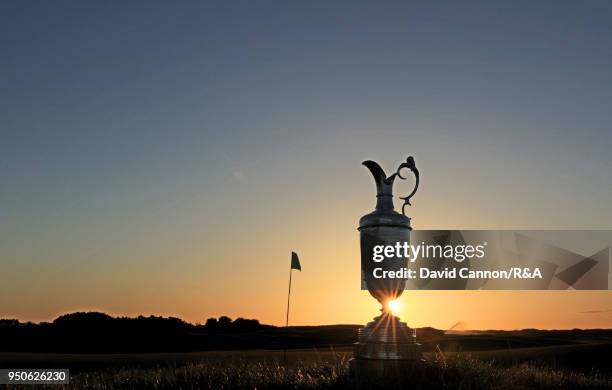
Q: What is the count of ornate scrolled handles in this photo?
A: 1